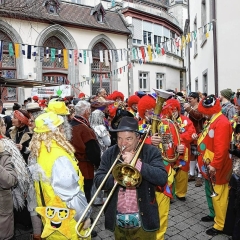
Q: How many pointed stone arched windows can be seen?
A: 3